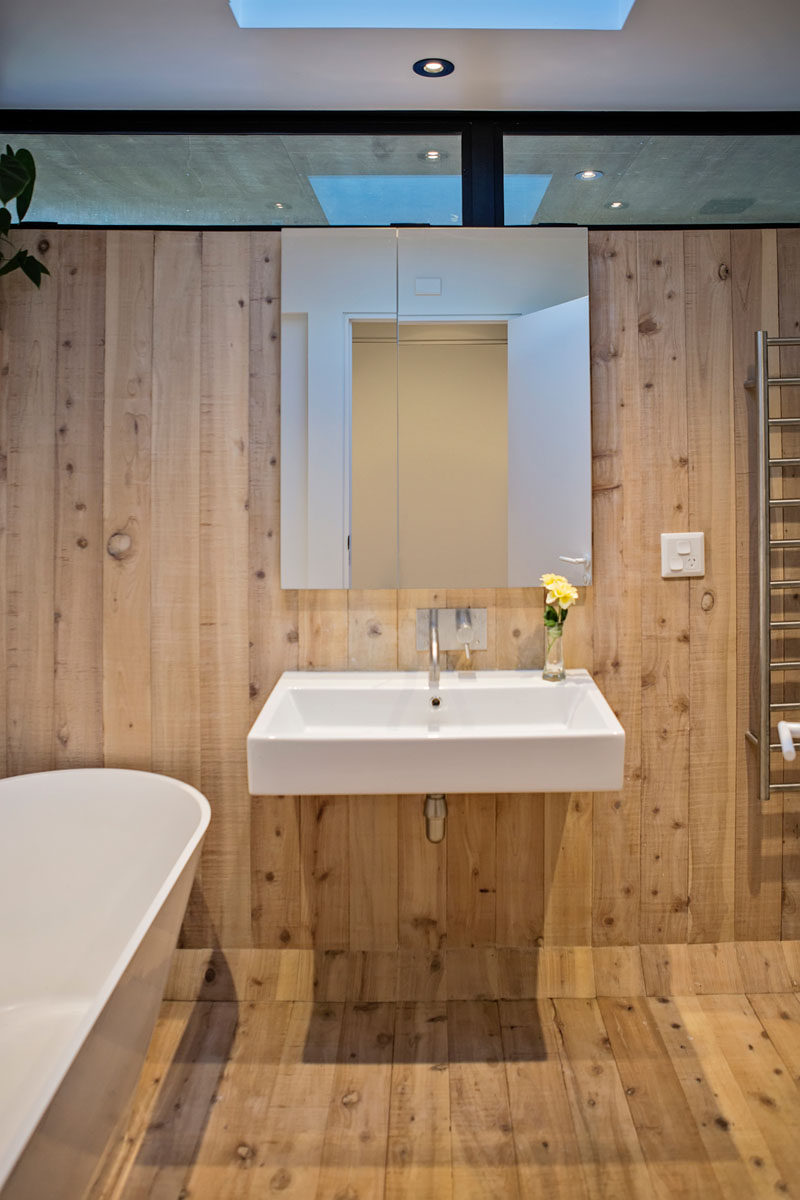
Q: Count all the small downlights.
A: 5